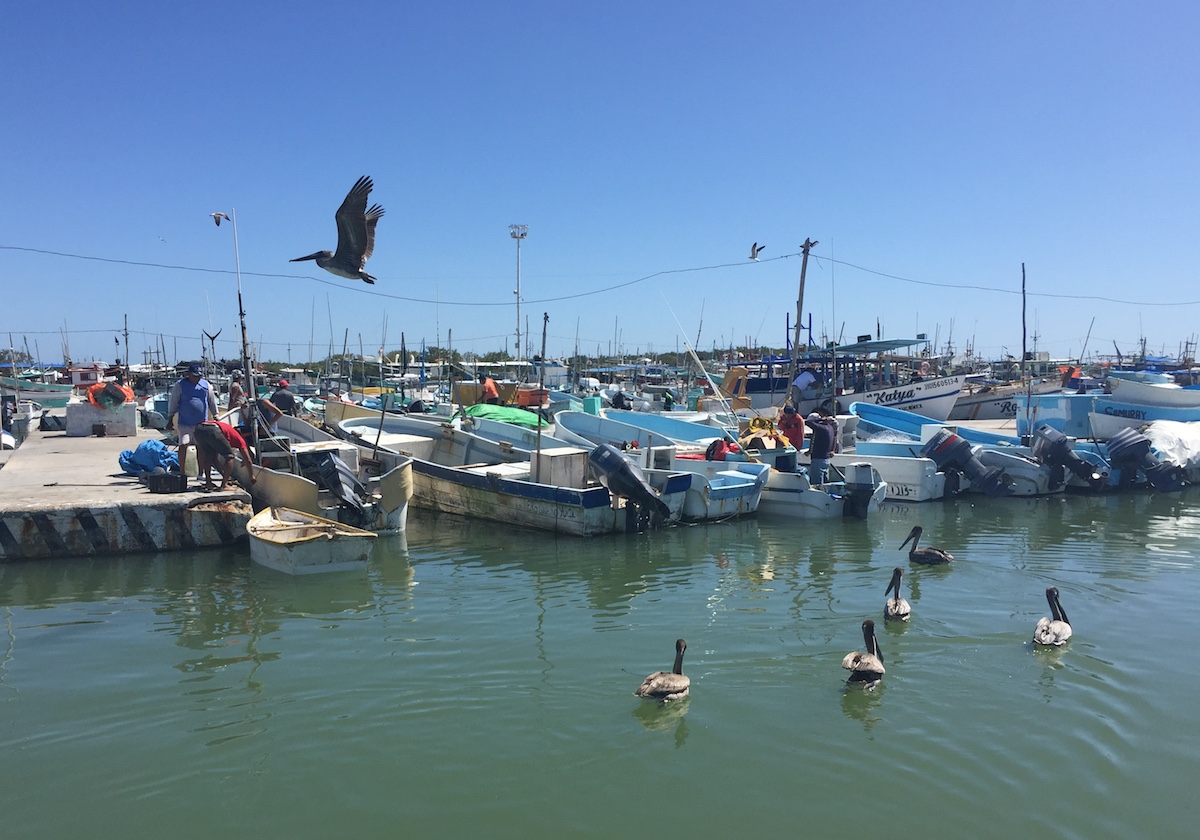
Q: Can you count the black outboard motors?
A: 6